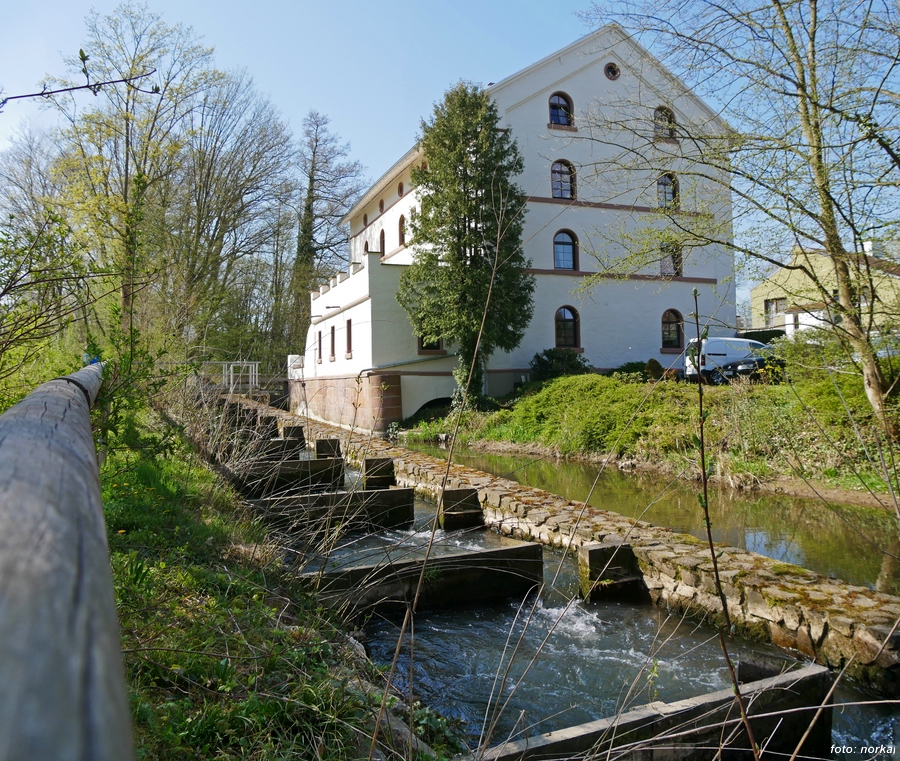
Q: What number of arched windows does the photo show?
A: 11